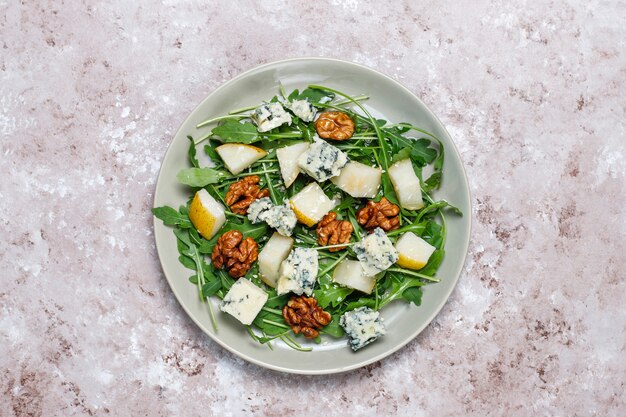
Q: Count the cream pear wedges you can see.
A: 9